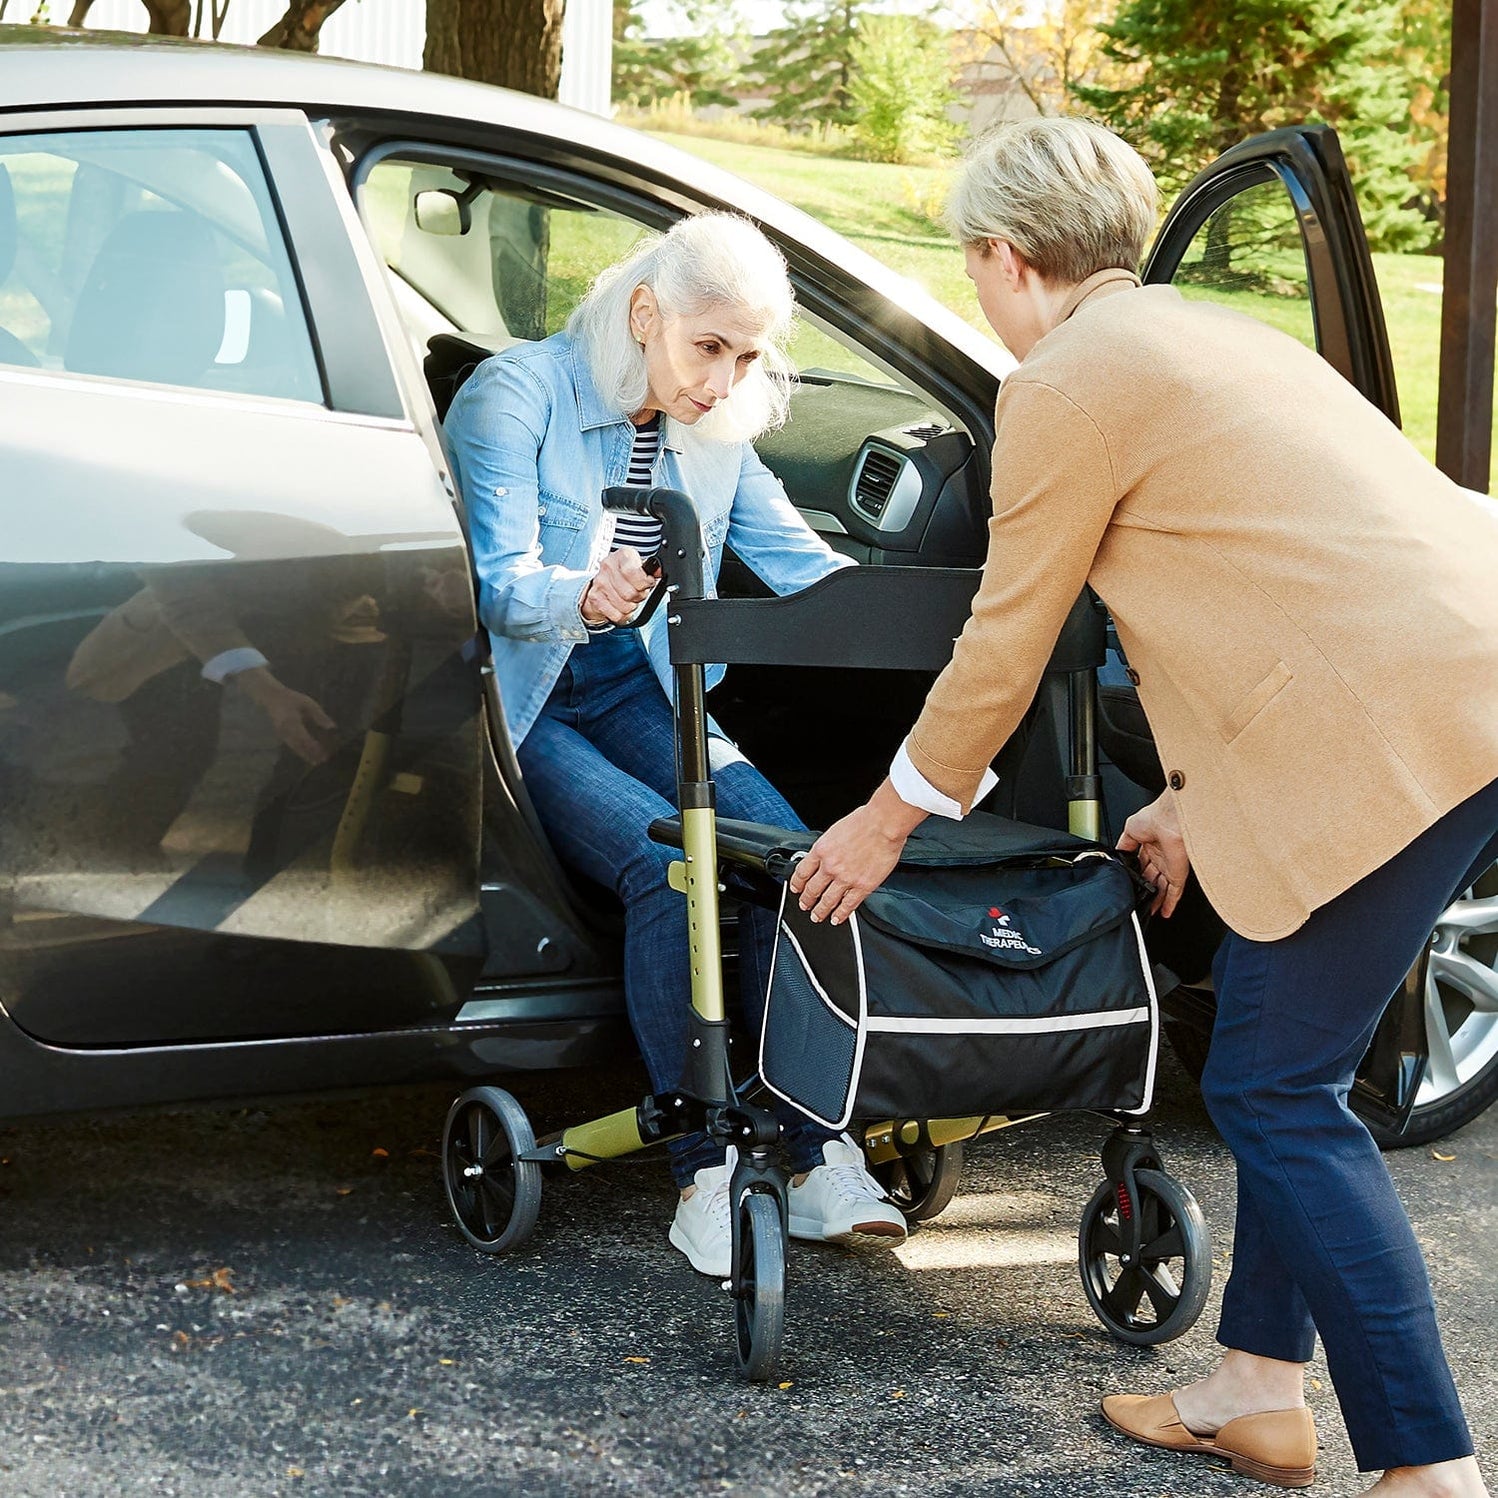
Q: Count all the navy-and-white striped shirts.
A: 1